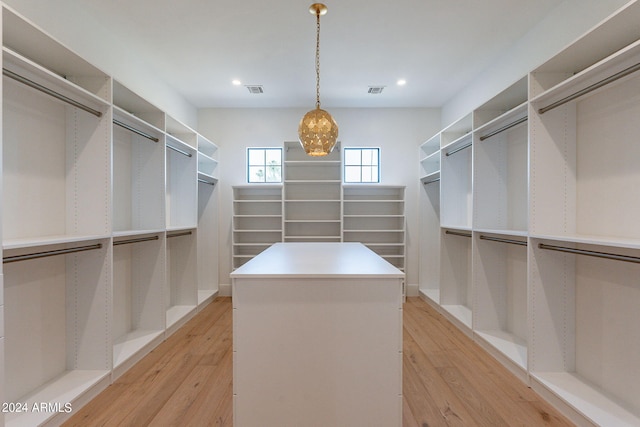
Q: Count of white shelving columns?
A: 11